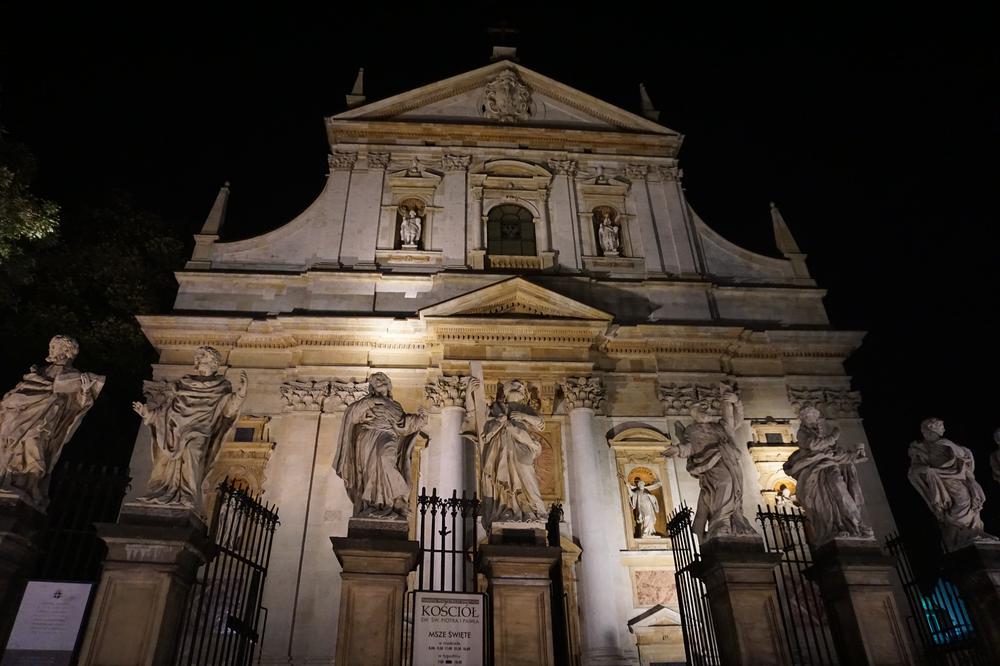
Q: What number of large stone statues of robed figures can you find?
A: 7